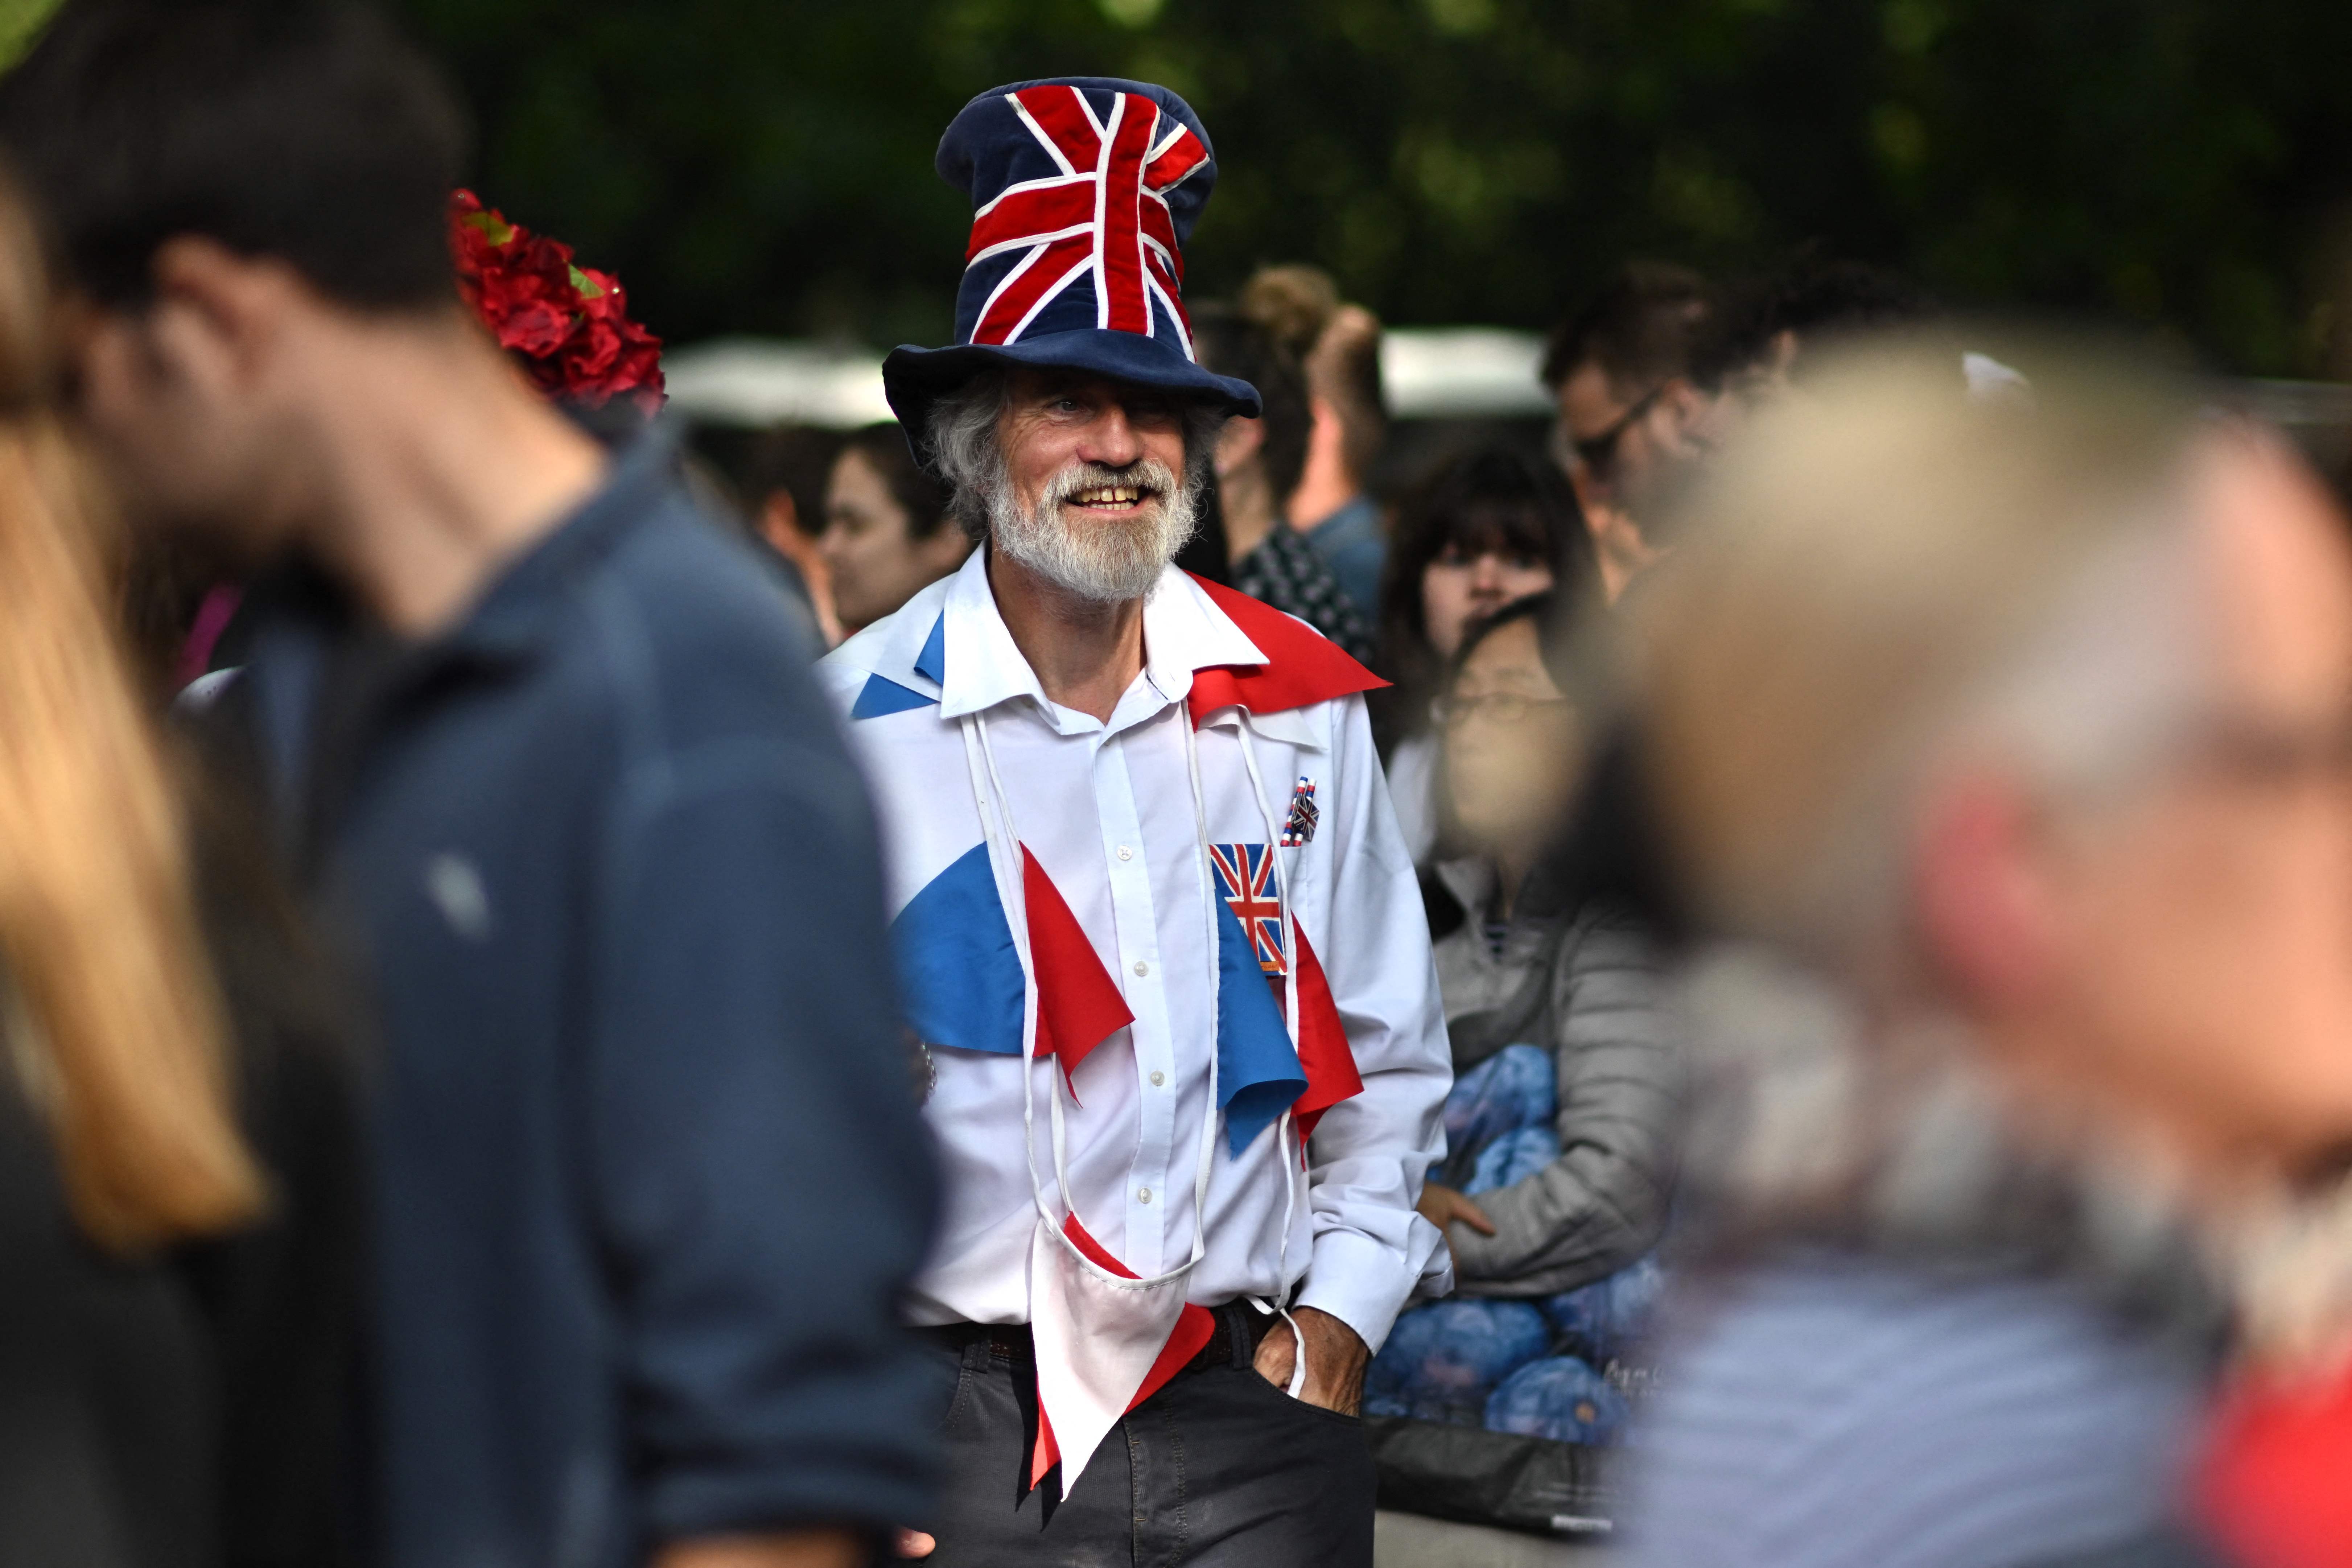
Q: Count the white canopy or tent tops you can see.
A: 2